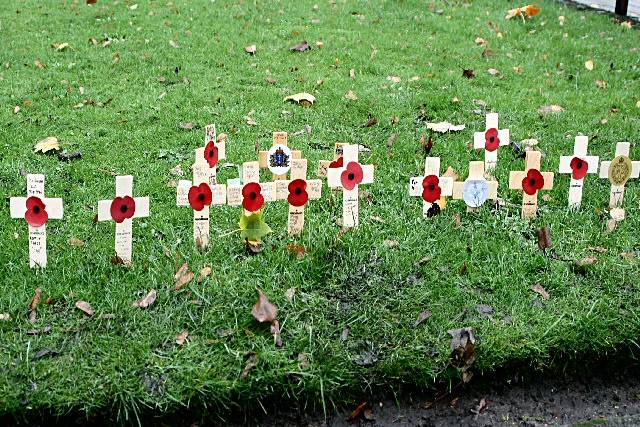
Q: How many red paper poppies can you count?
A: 12